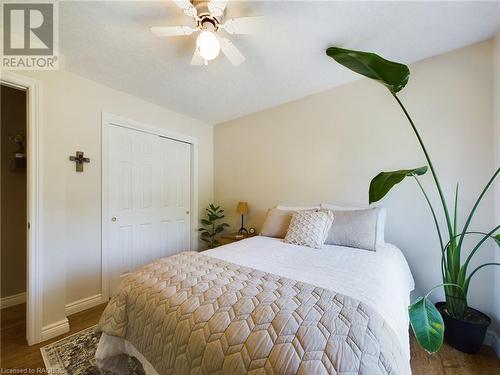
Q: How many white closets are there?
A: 1